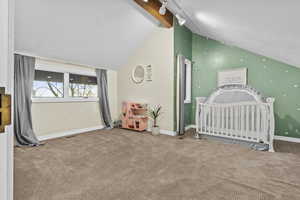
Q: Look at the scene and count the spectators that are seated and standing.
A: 0